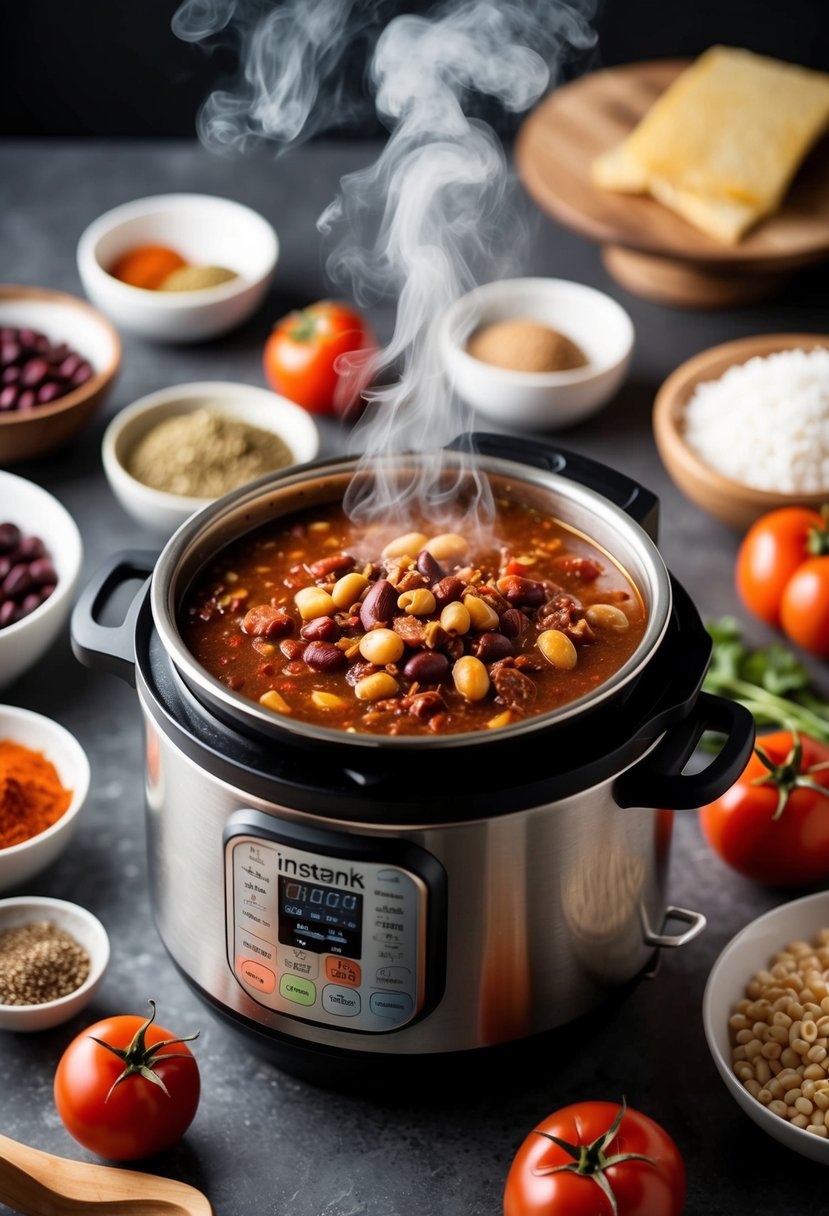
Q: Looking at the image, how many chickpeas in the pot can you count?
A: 12